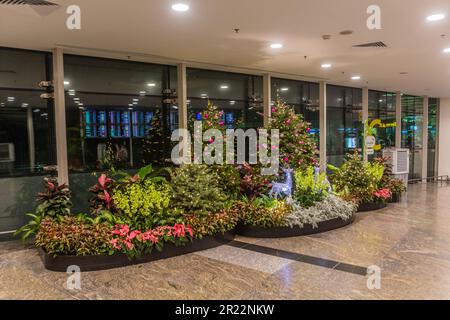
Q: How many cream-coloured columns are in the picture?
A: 7